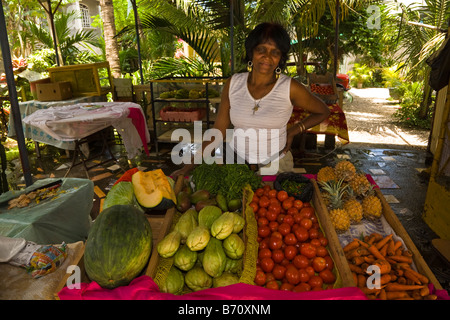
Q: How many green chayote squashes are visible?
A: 13